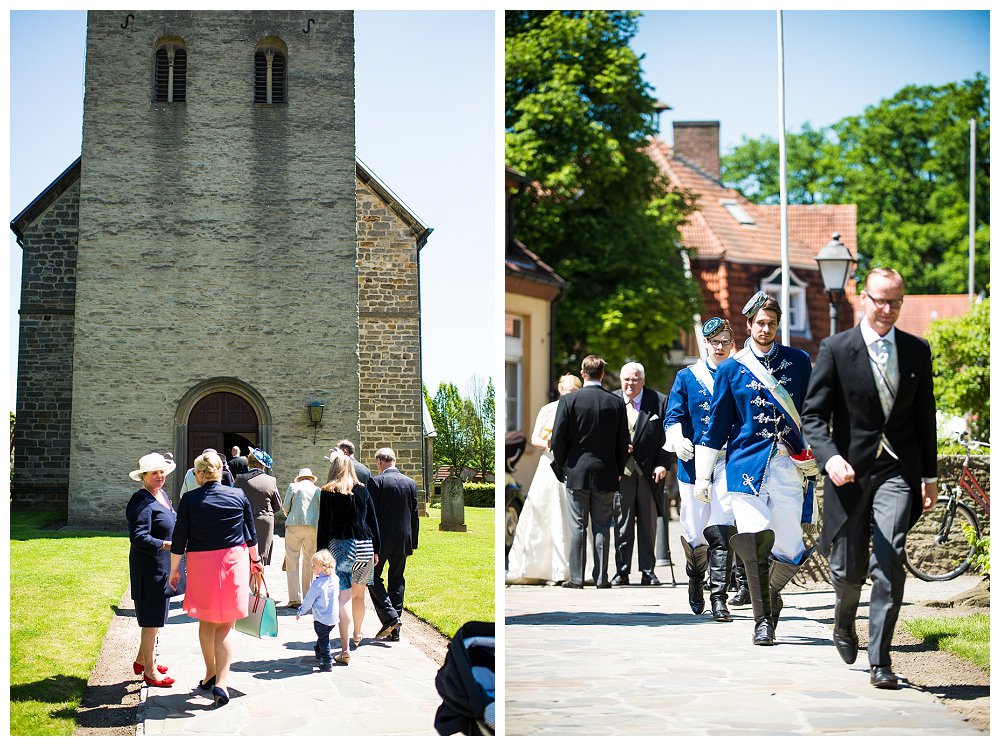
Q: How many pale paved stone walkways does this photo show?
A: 2